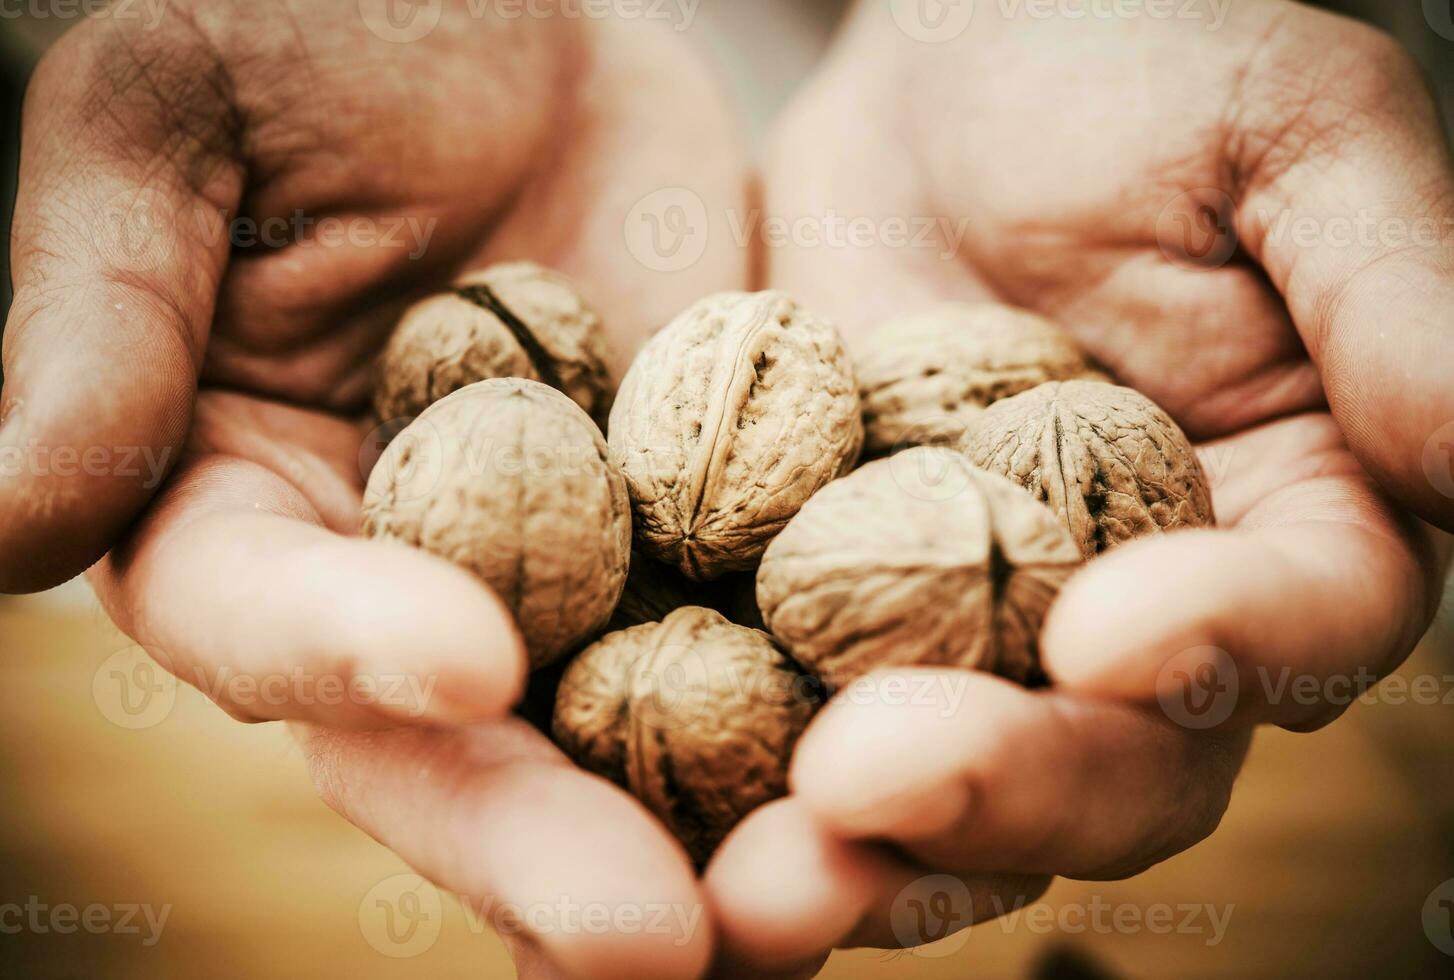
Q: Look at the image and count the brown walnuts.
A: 7